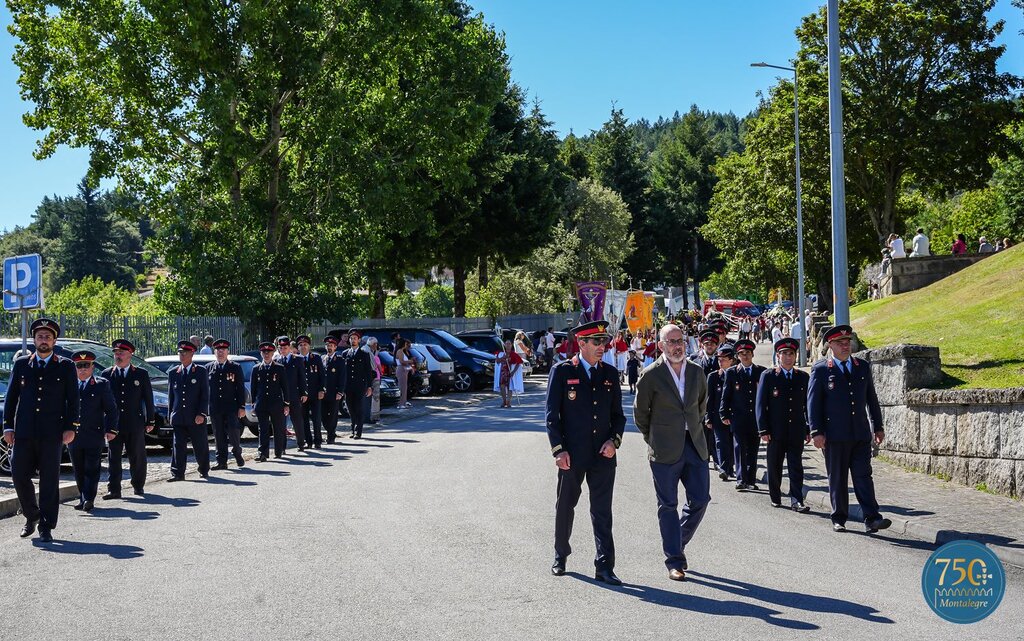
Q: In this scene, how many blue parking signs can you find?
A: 1